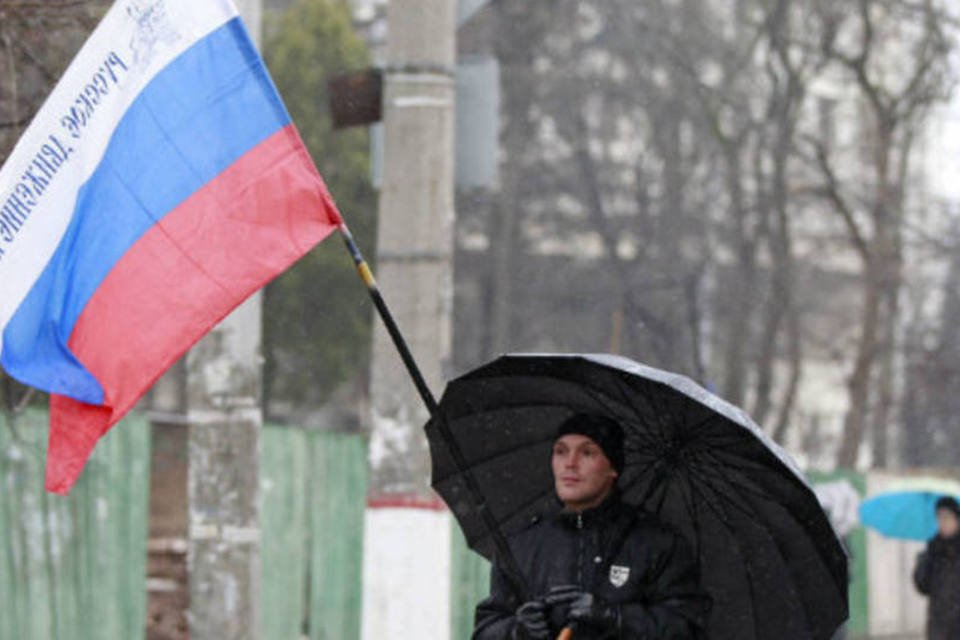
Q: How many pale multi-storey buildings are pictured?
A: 1